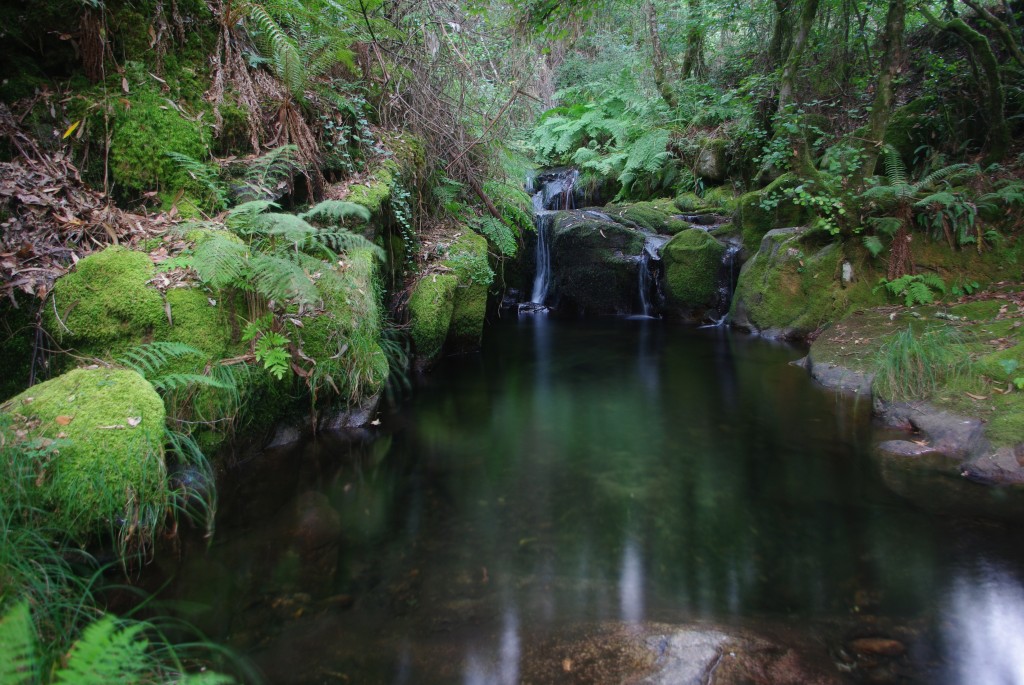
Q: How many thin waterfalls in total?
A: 3